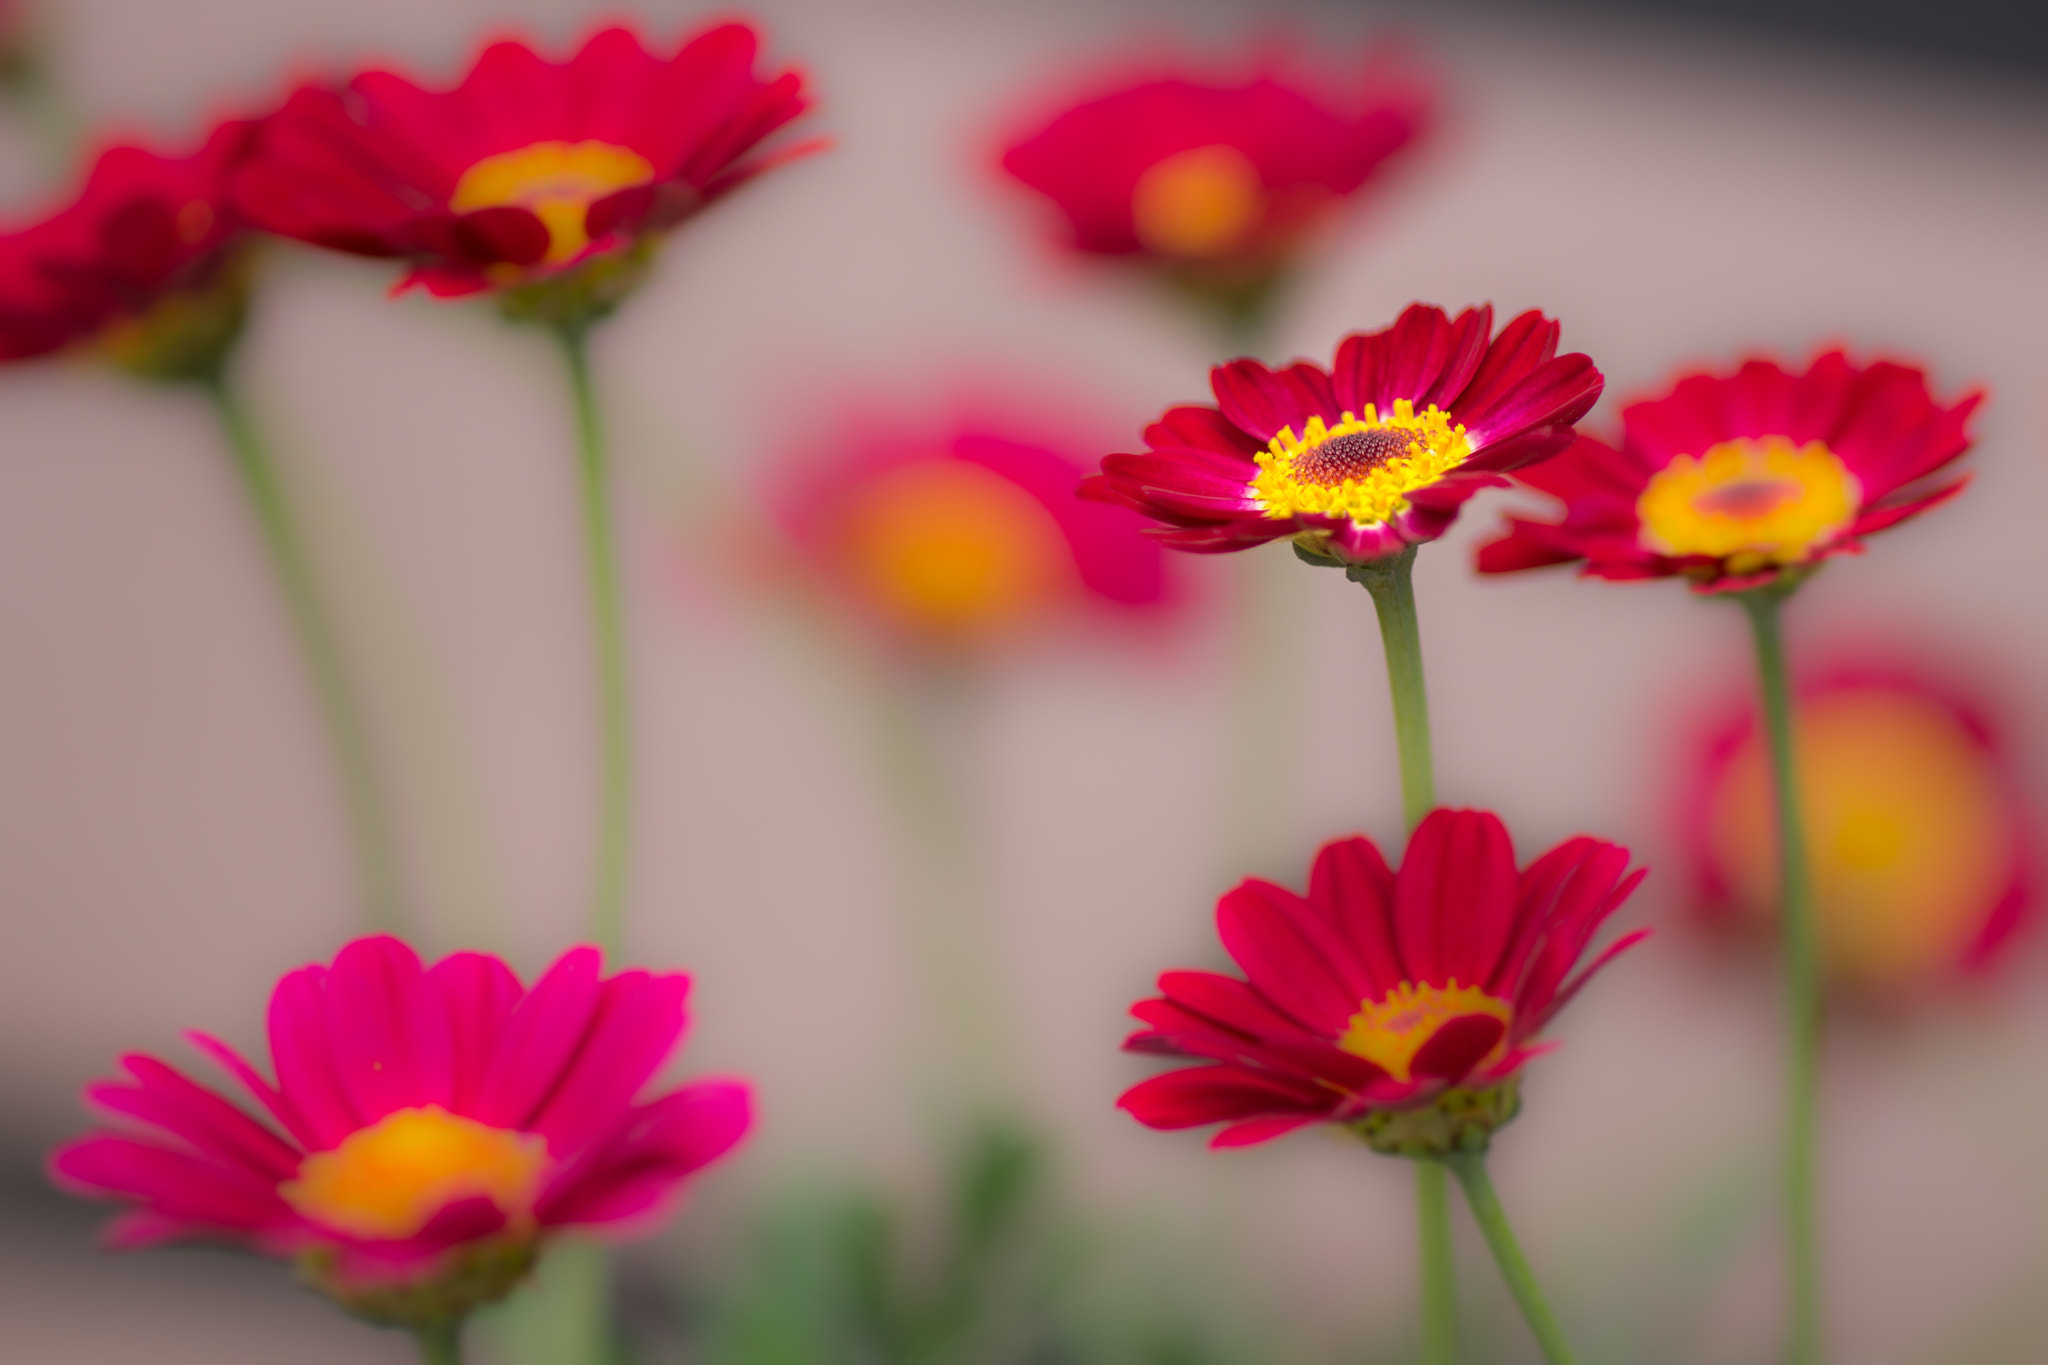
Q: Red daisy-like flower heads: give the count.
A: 9